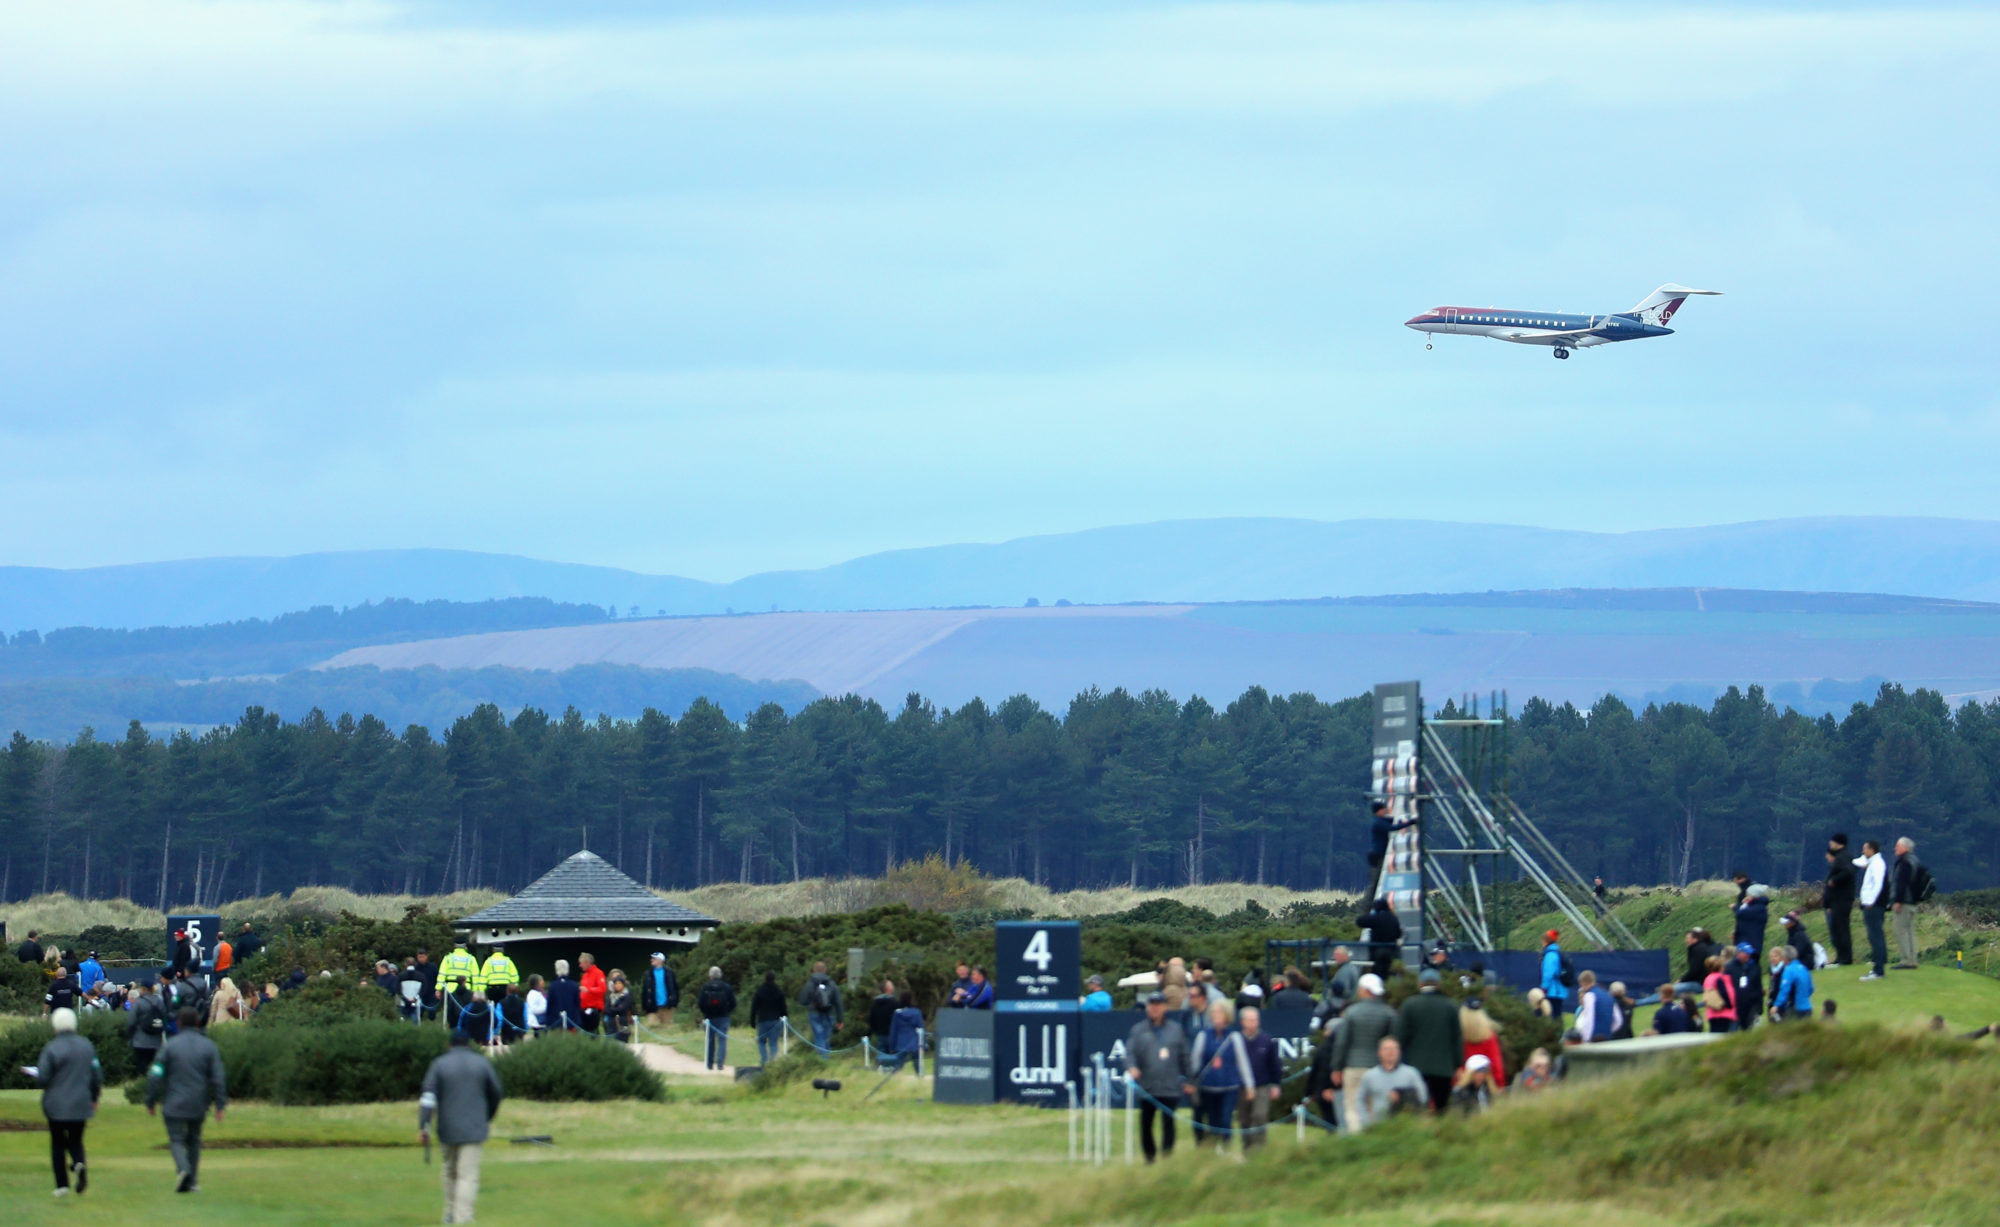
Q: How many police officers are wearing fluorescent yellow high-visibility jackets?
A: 2